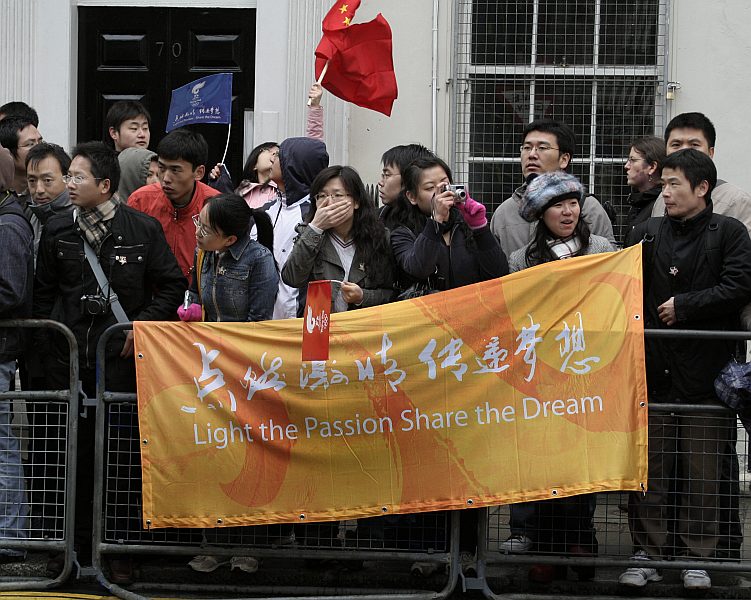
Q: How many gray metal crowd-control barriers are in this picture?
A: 3